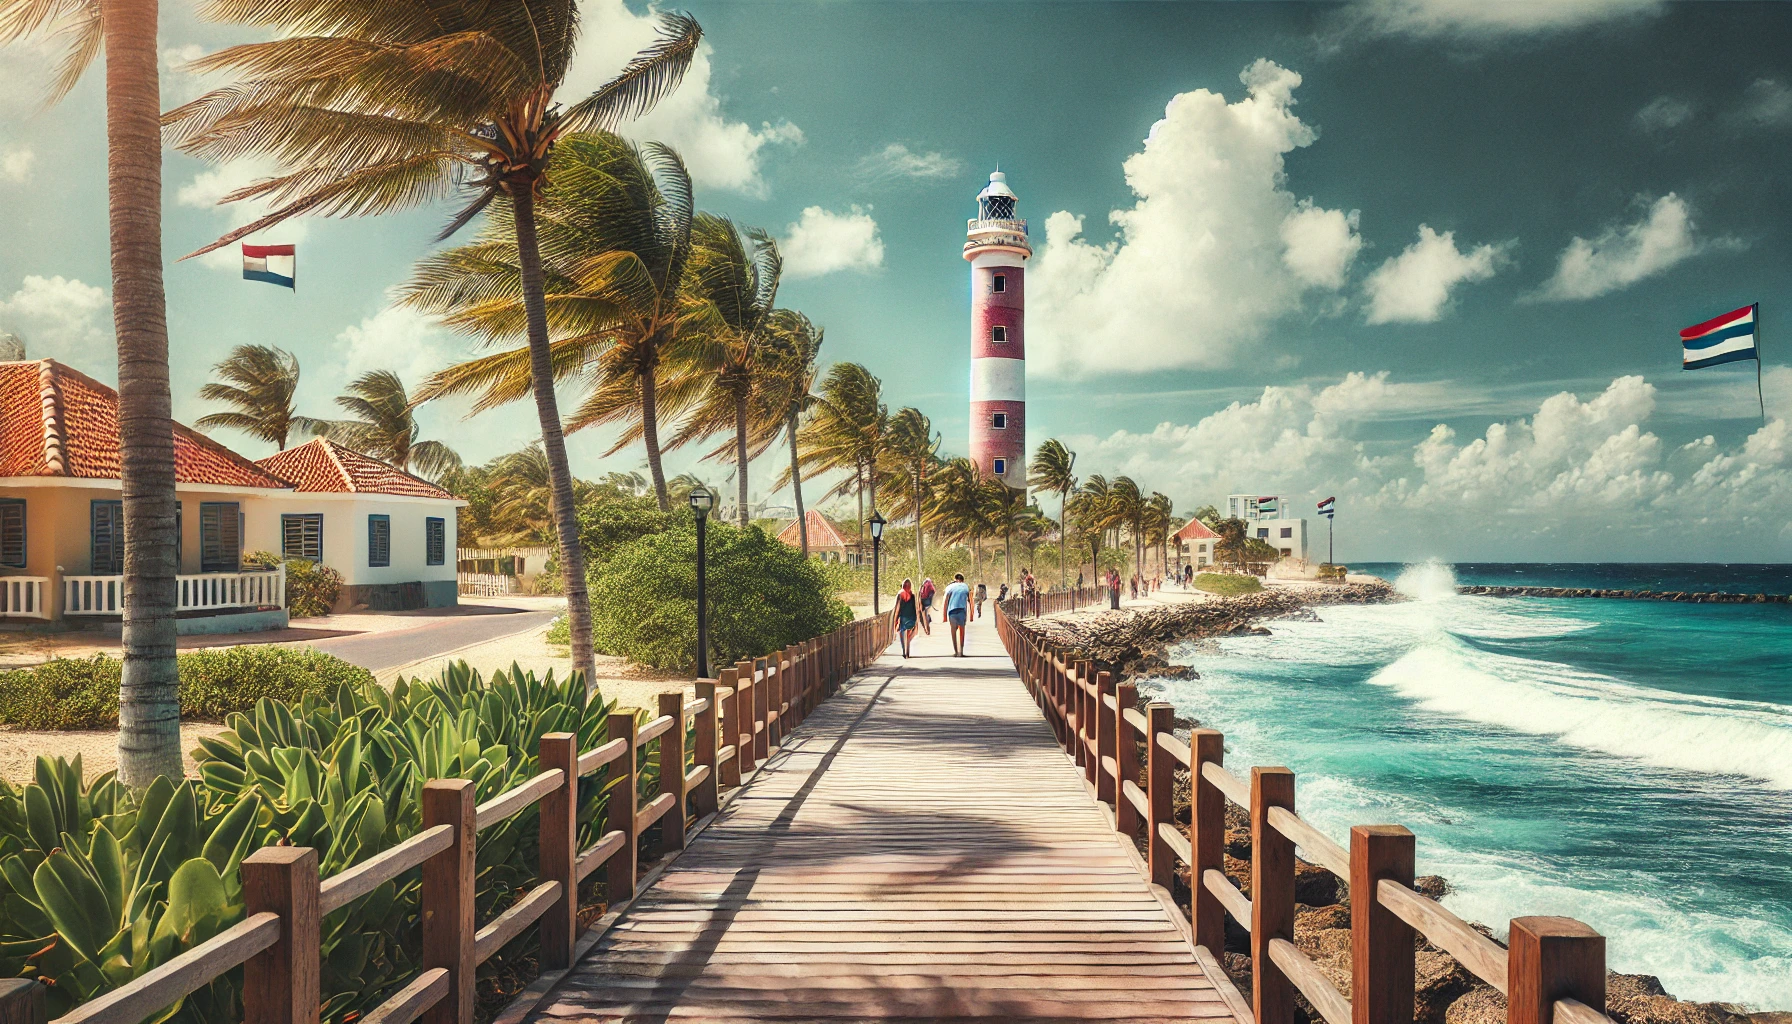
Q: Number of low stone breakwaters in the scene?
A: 1